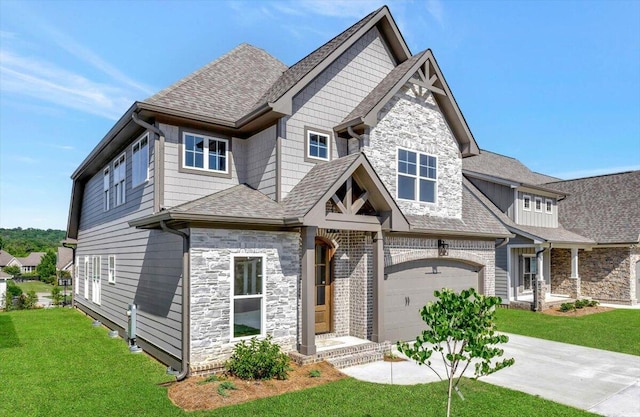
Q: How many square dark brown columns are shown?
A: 2